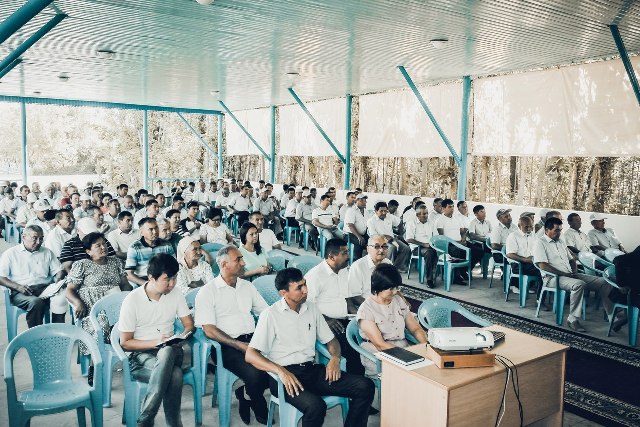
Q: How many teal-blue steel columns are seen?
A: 6